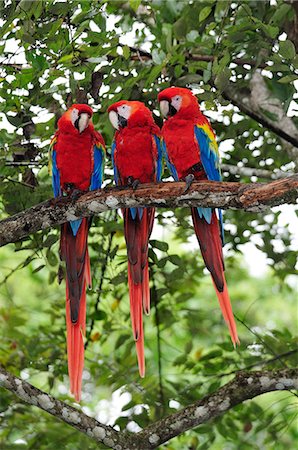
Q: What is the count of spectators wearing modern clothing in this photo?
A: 0